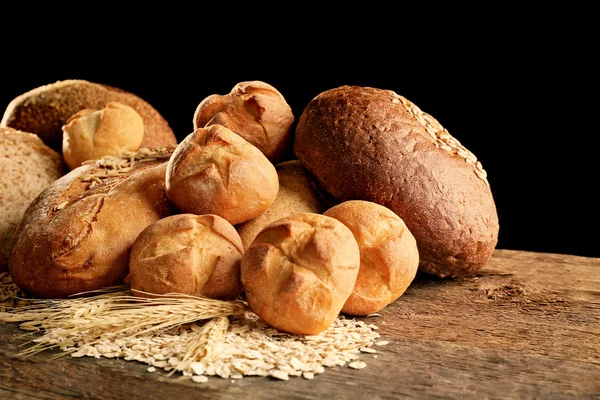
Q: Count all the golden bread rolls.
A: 6